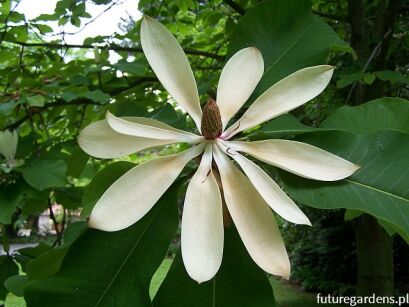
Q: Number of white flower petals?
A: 10